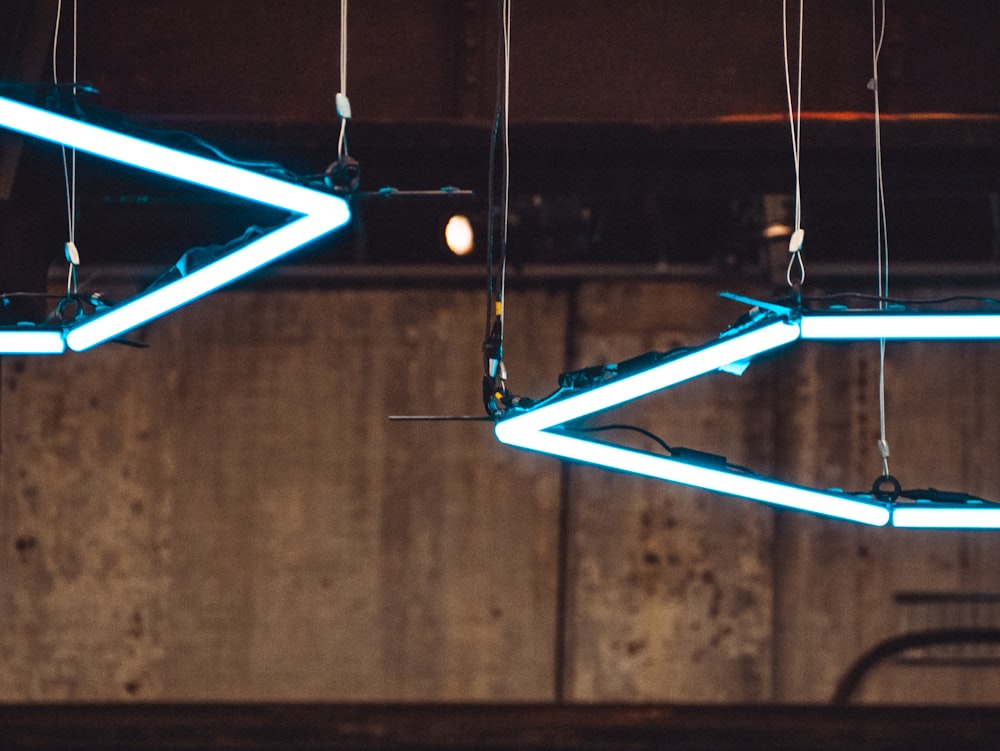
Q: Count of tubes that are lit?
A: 7